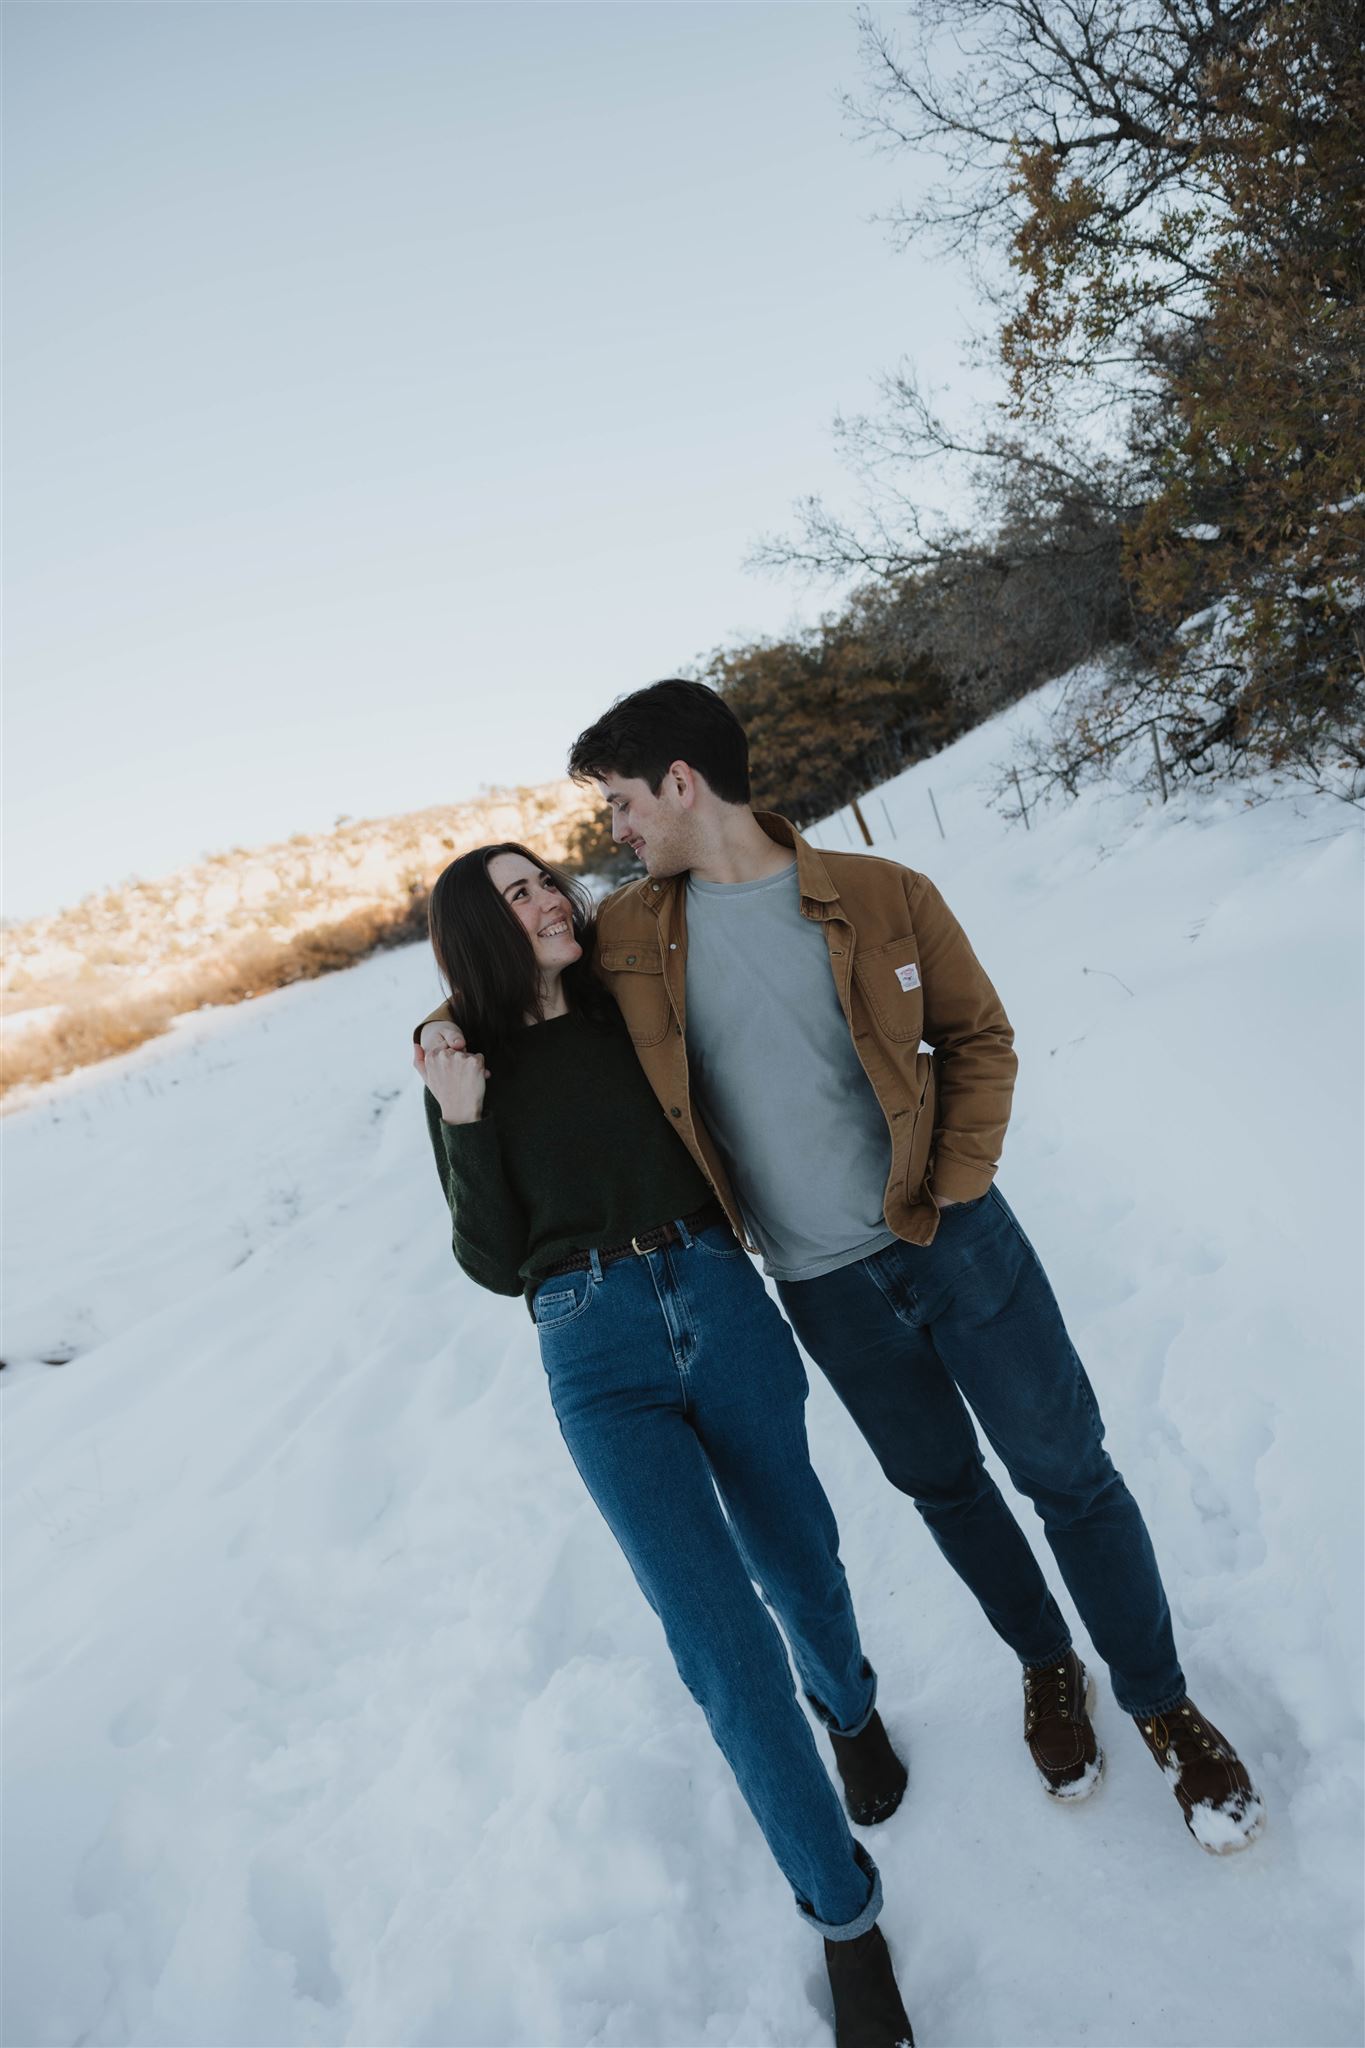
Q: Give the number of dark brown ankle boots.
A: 2